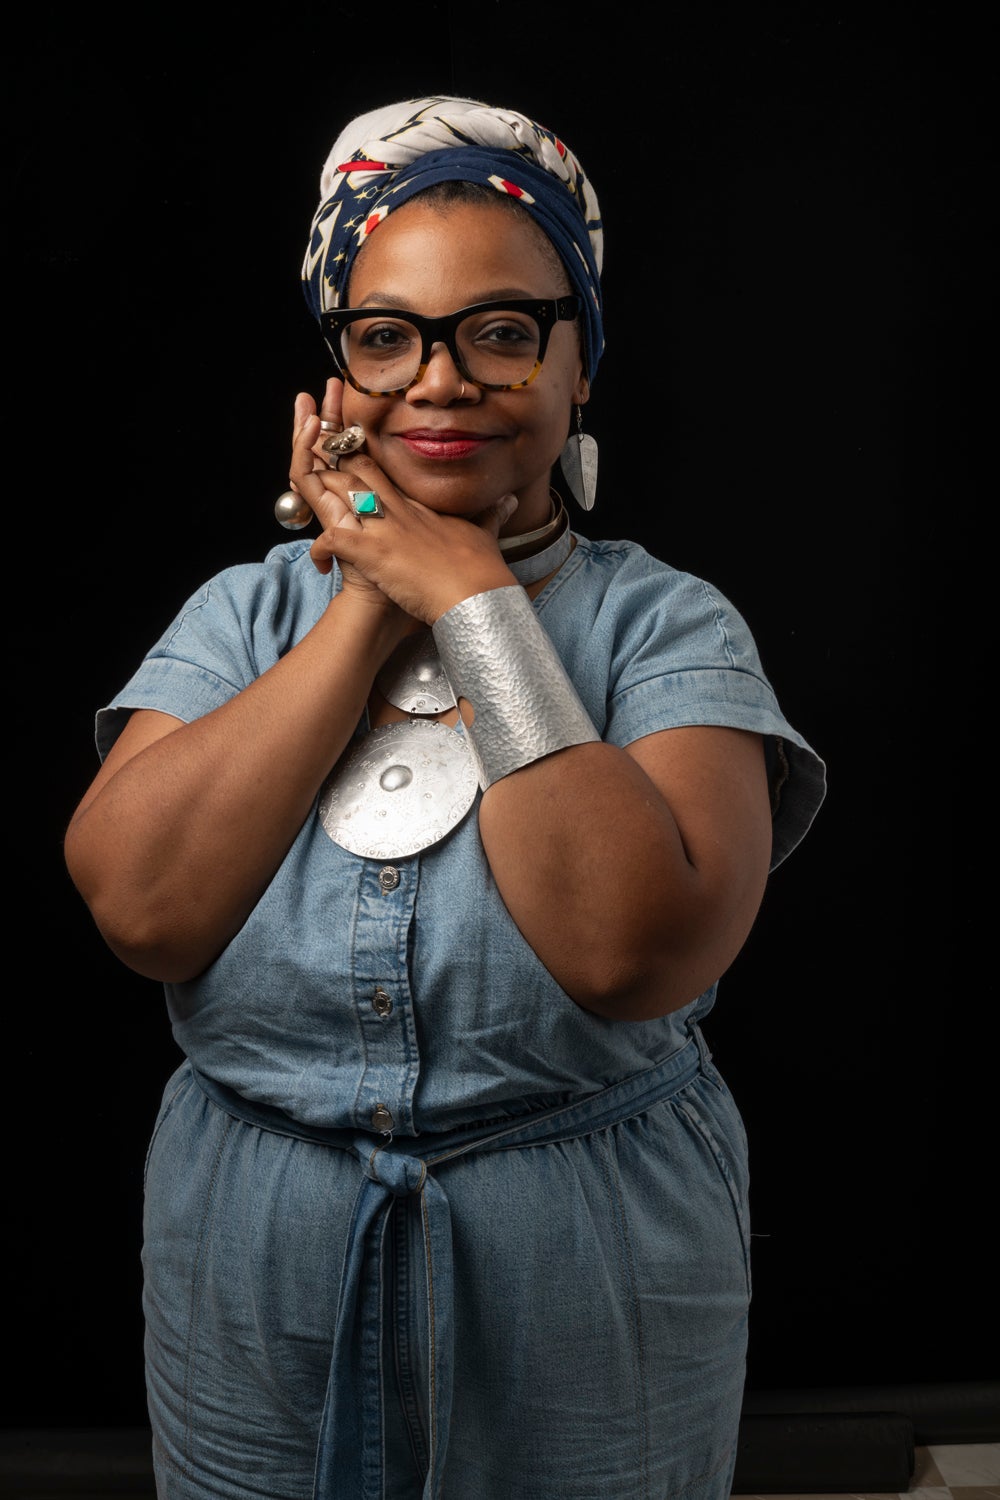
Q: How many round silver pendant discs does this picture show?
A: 2